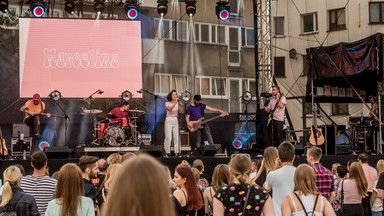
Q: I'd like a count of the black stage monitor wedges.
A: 4